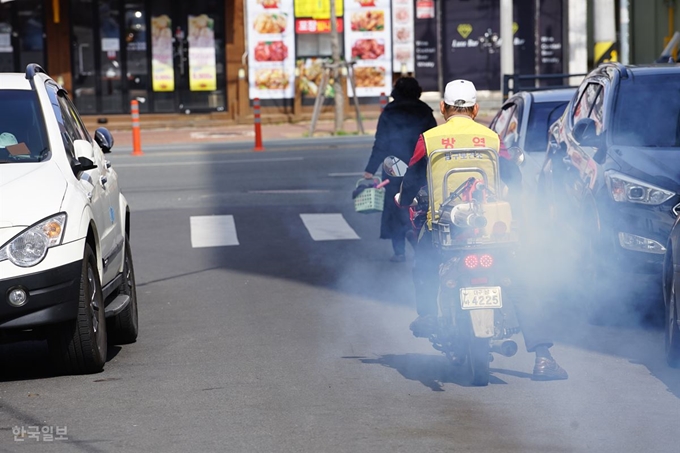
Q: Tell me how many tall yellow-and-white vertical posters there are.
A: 2